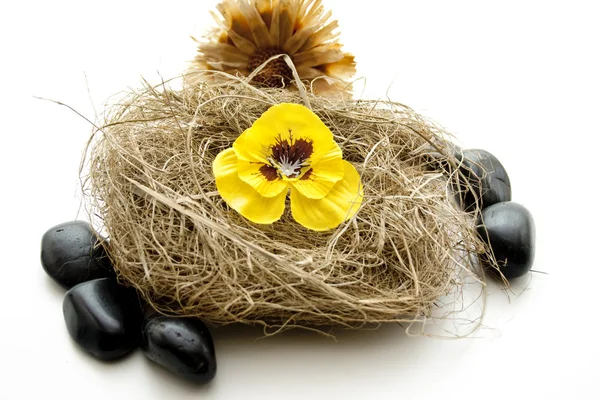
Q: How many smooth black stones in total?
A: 5